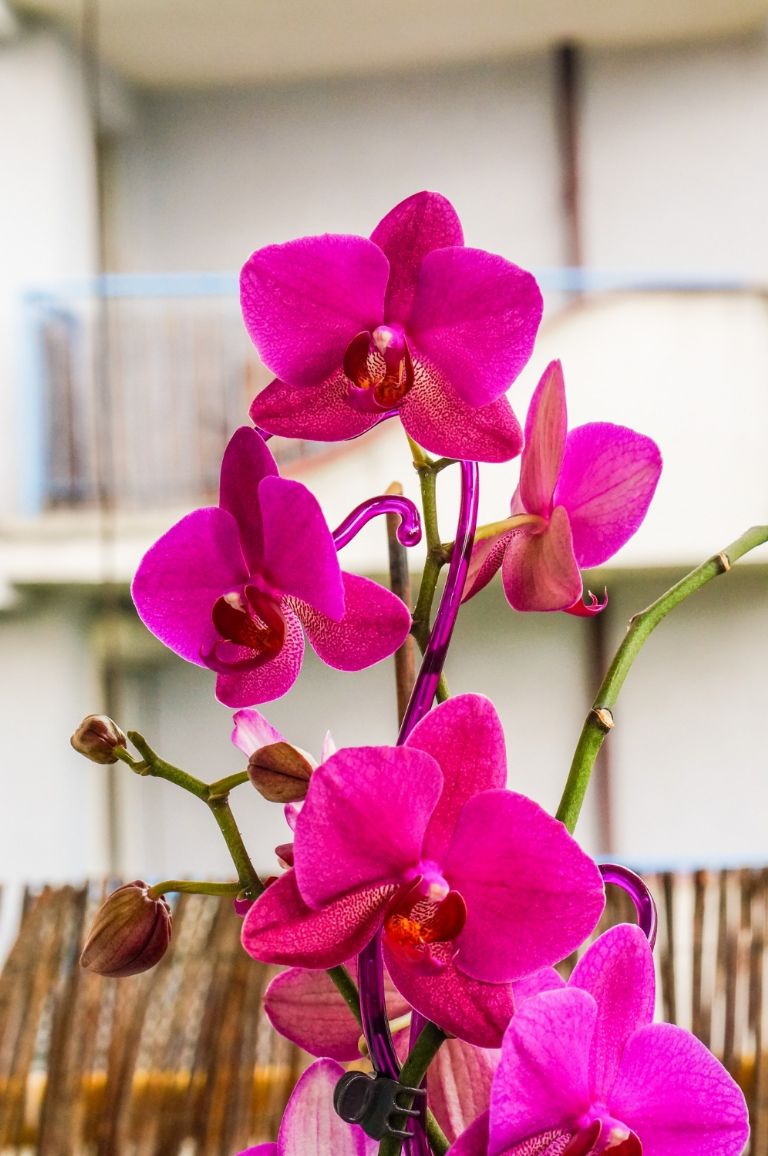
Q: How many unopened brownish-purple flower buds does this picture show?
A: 3